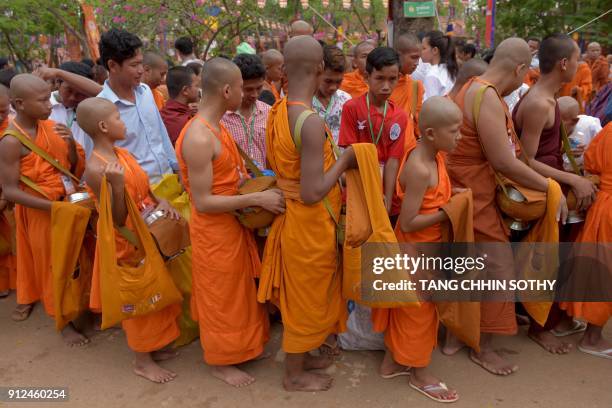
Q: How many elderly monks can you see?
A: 0